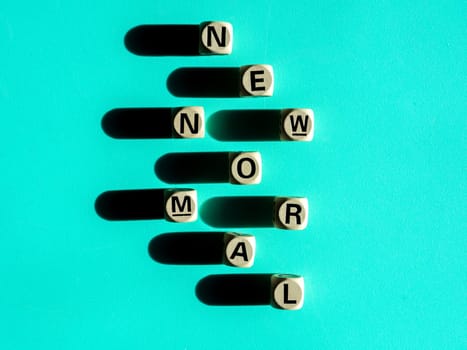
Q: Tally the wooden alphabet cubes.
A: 9